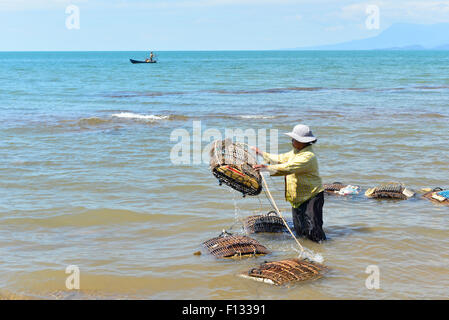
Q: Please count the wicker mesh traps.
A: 7